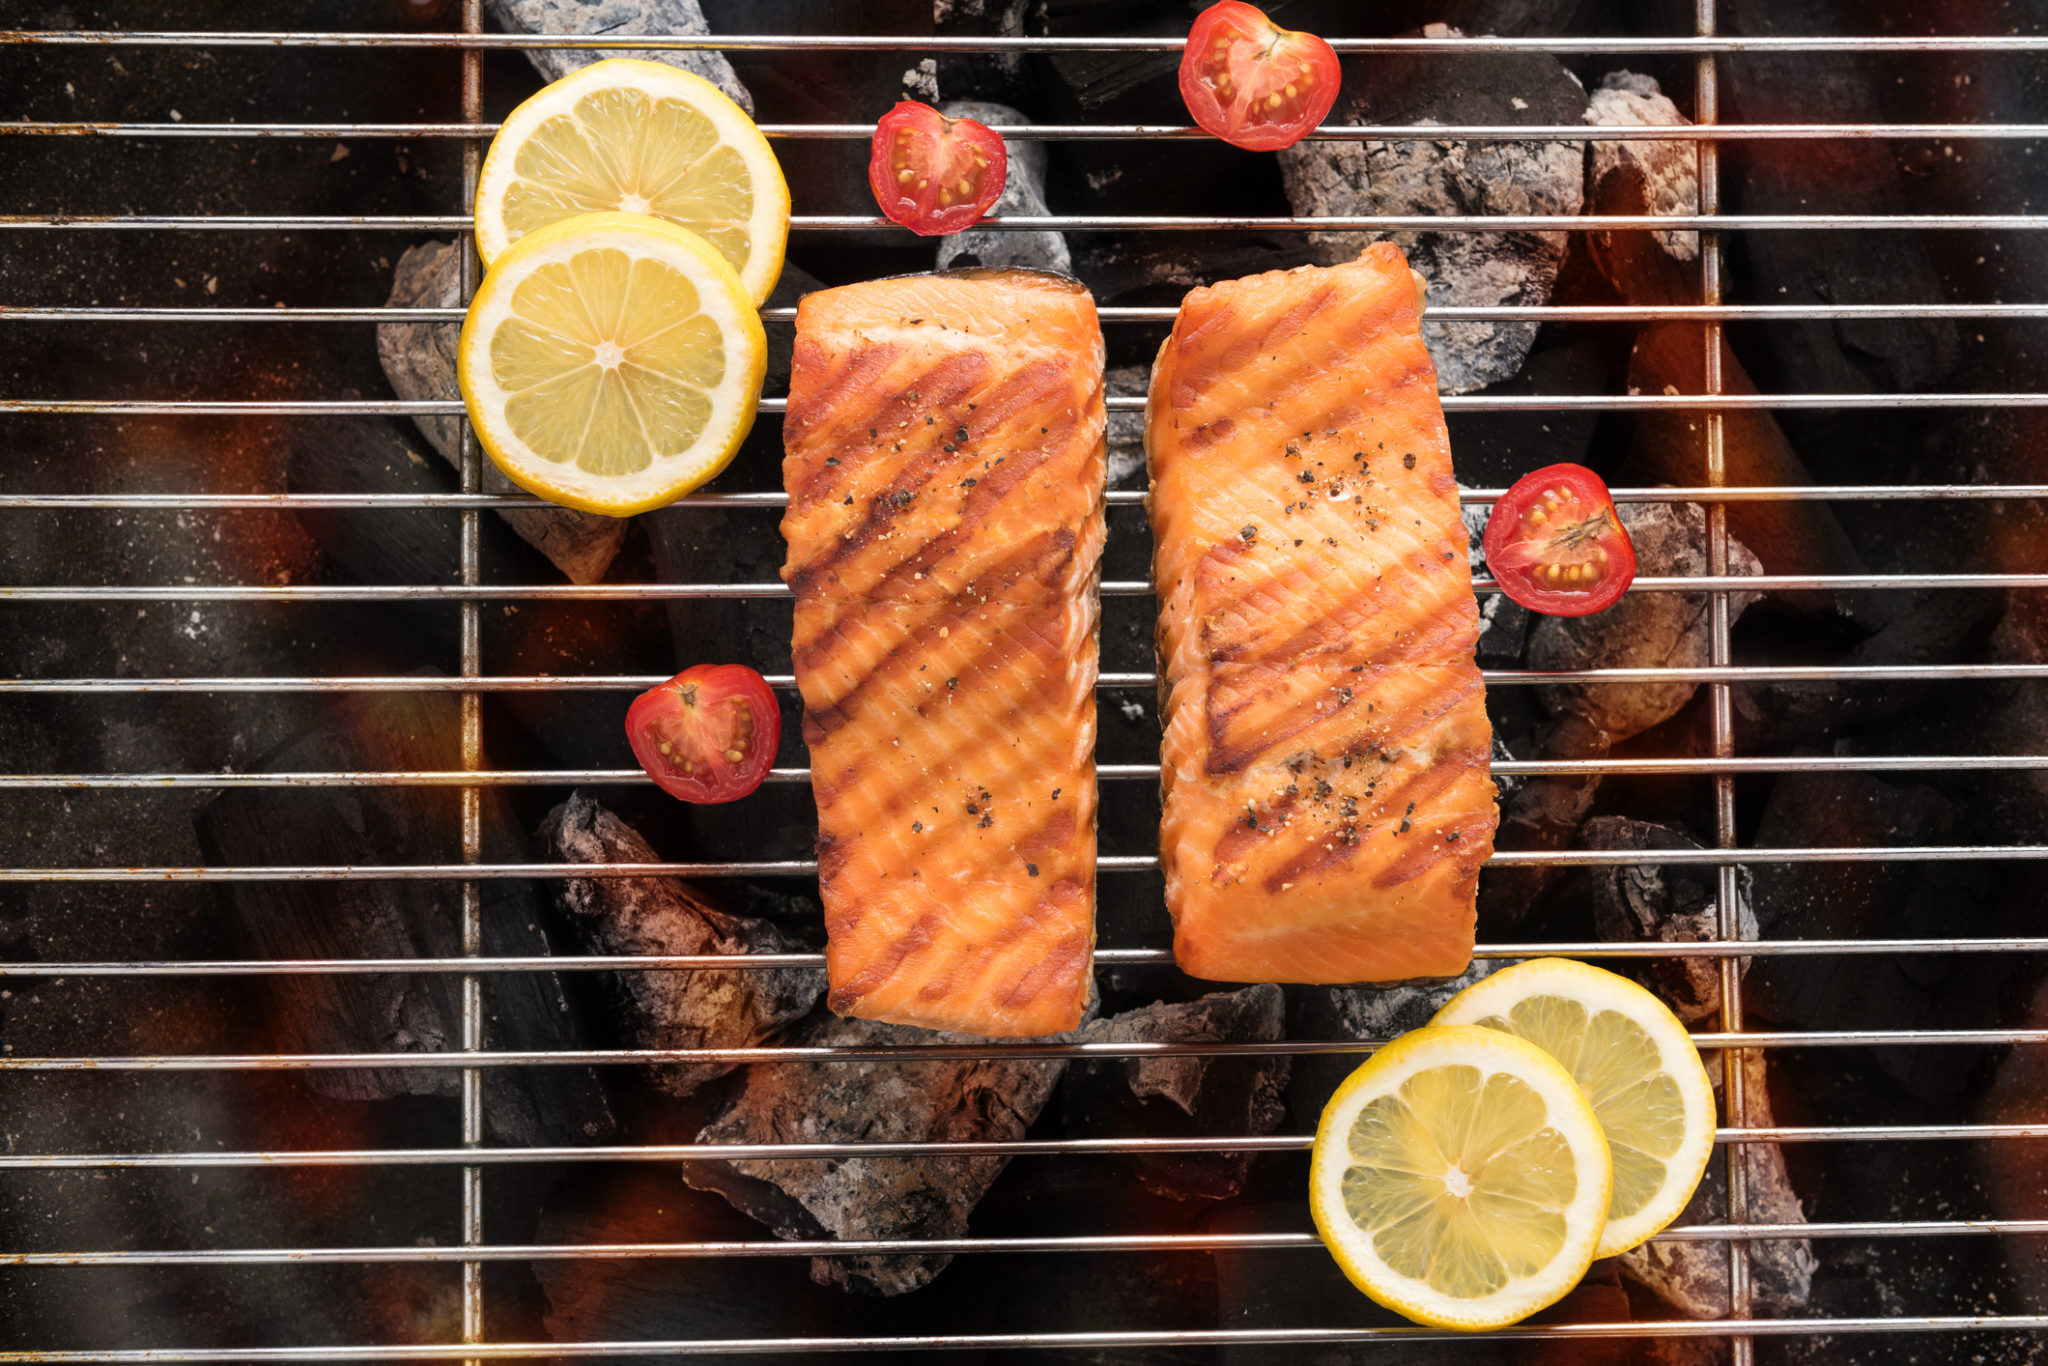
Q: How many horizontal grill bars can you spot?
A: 15